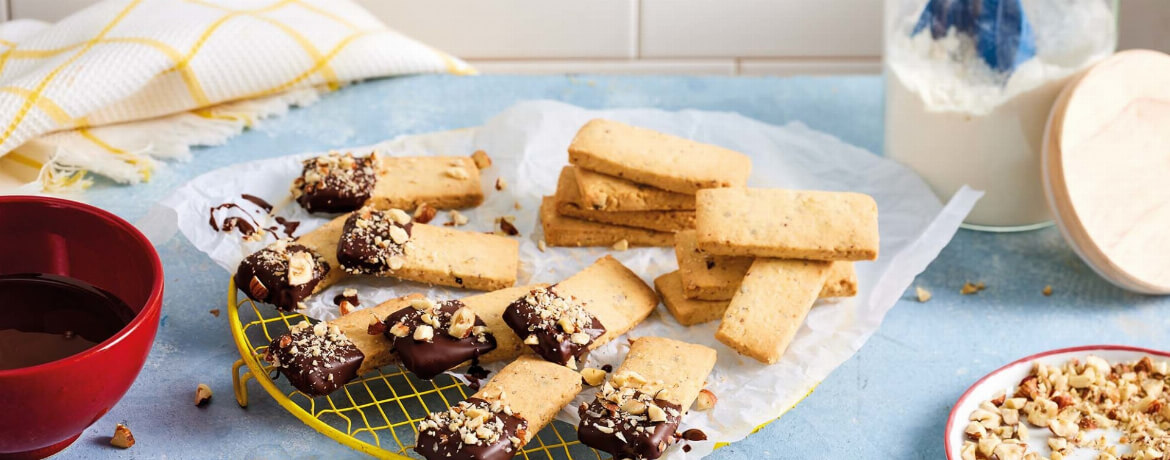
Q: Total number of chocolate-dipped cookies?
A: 8